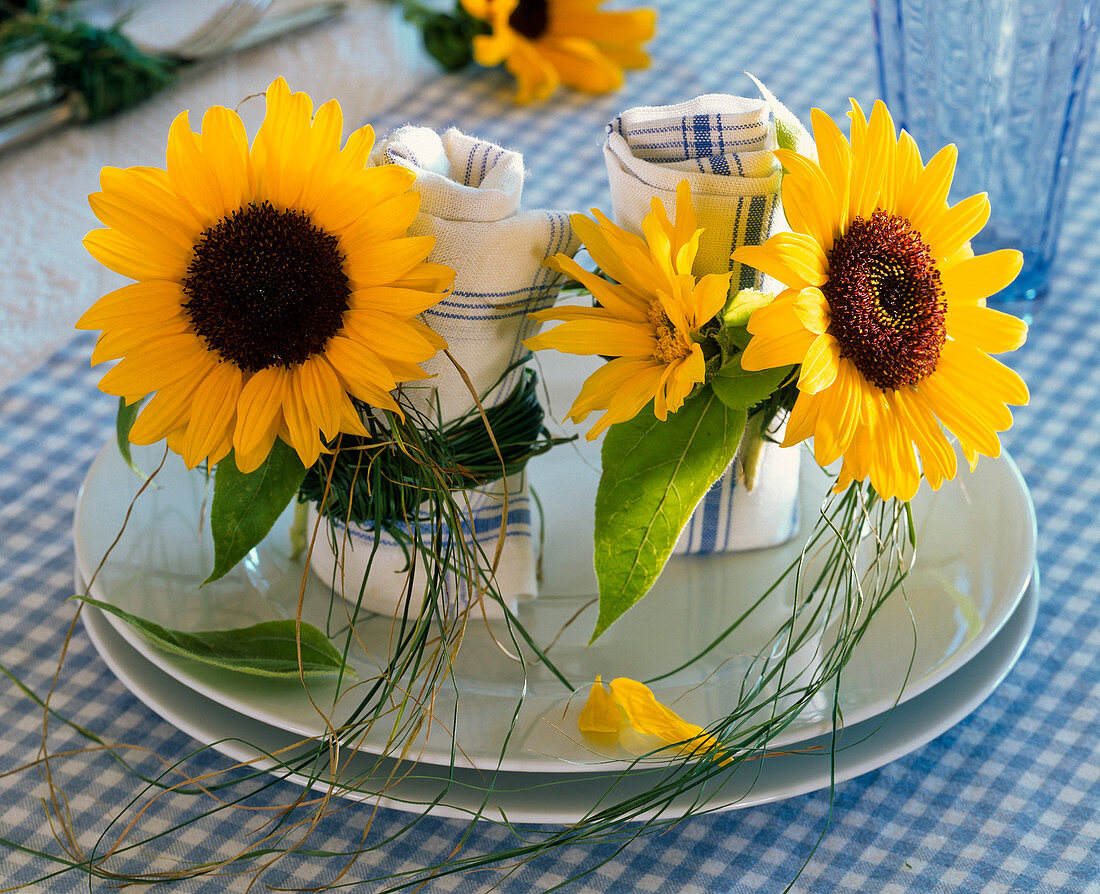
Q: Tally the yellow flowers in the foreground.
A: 3